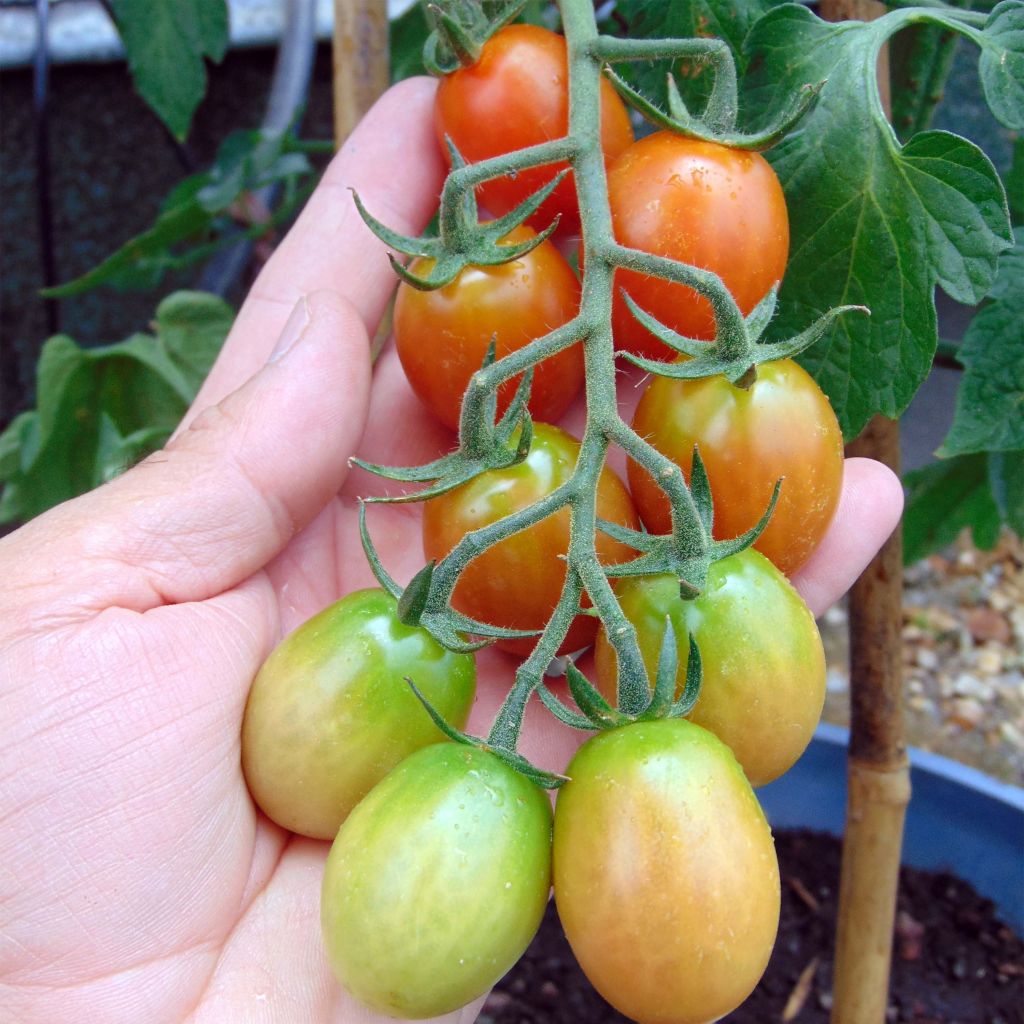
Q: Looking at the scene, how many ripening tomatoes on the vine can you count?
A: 9